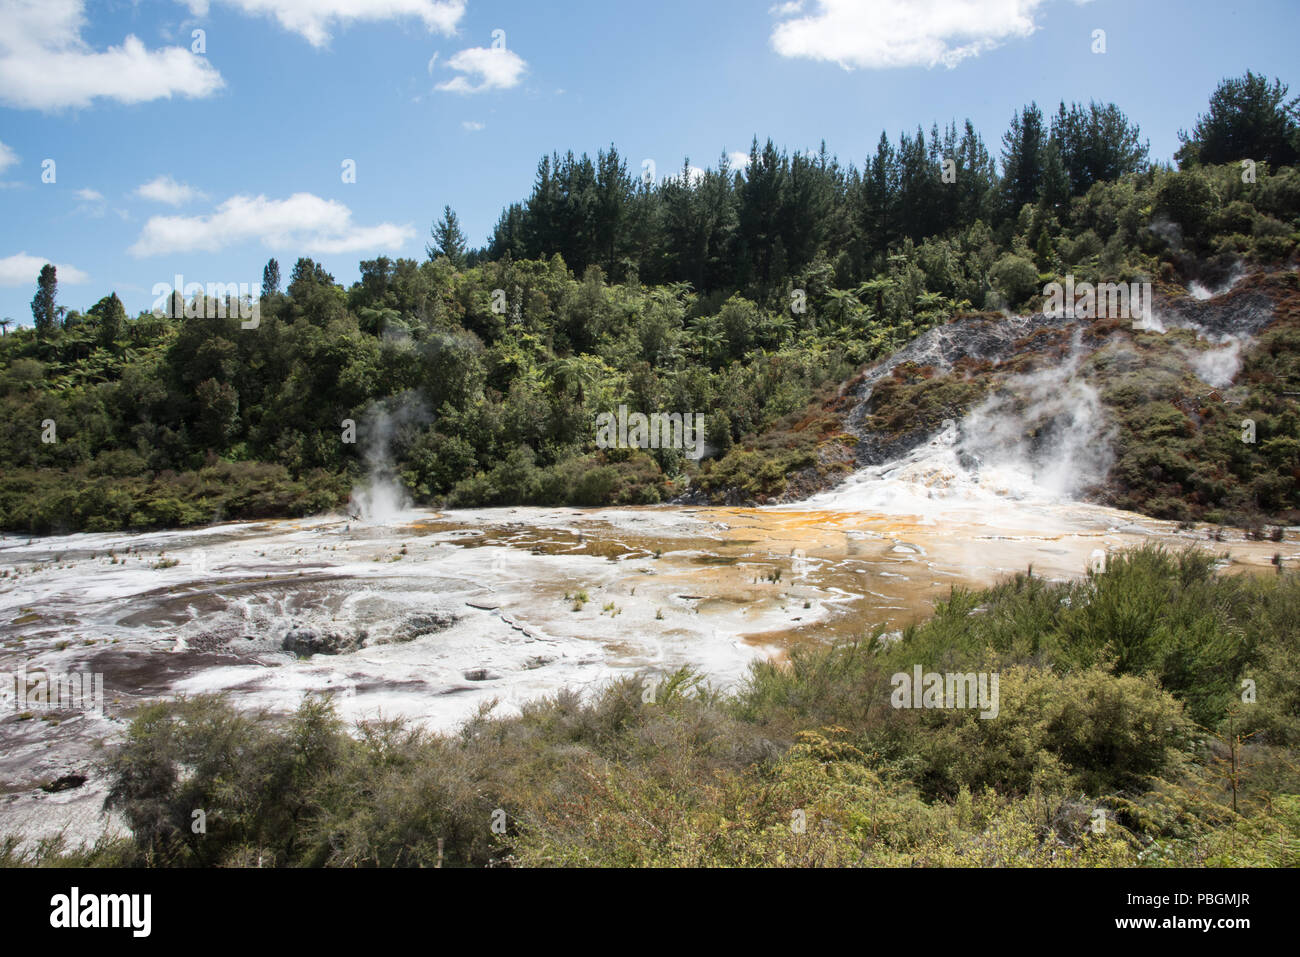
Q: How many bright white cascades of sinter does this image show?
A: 1